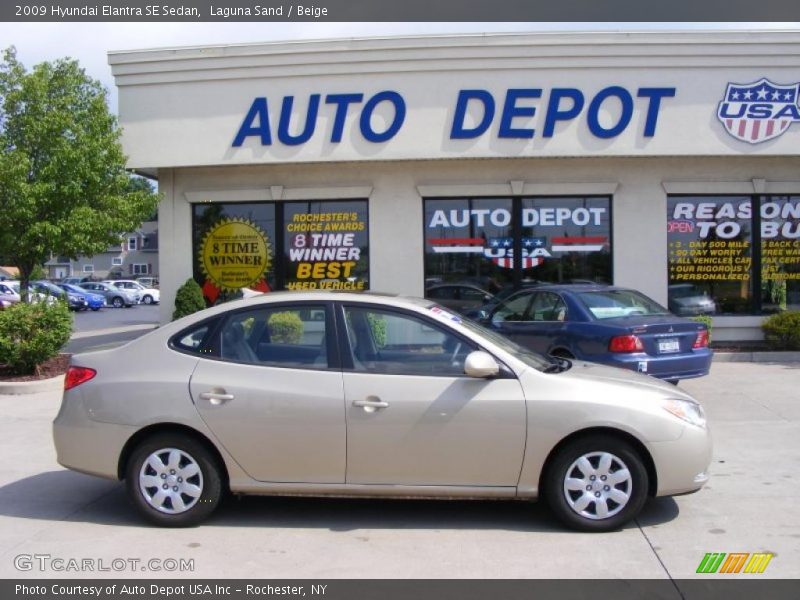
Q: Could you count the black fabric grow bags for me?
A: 0